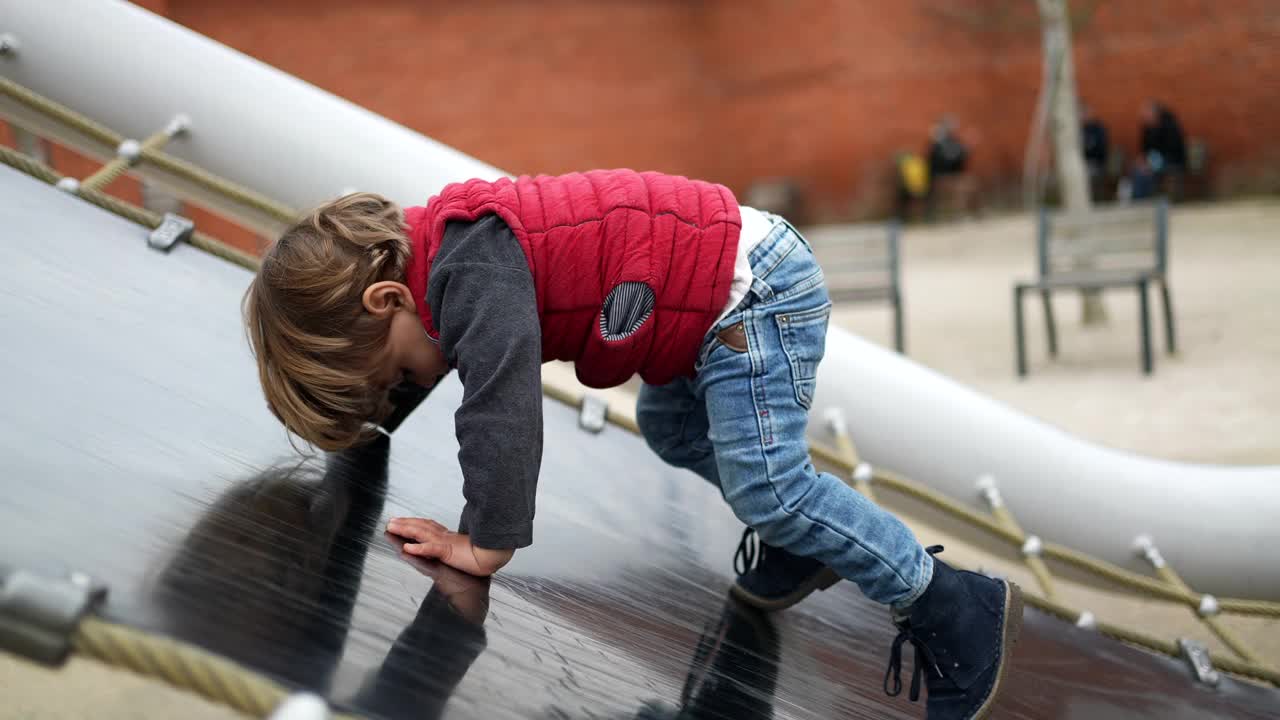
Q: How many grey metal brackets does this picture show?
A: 4